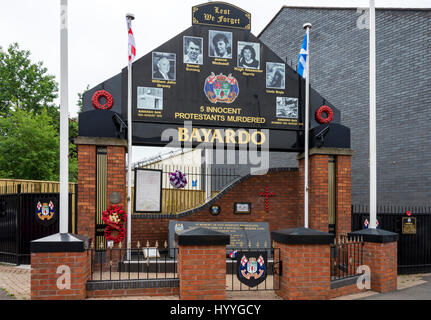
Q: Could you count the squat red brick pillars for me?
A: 4